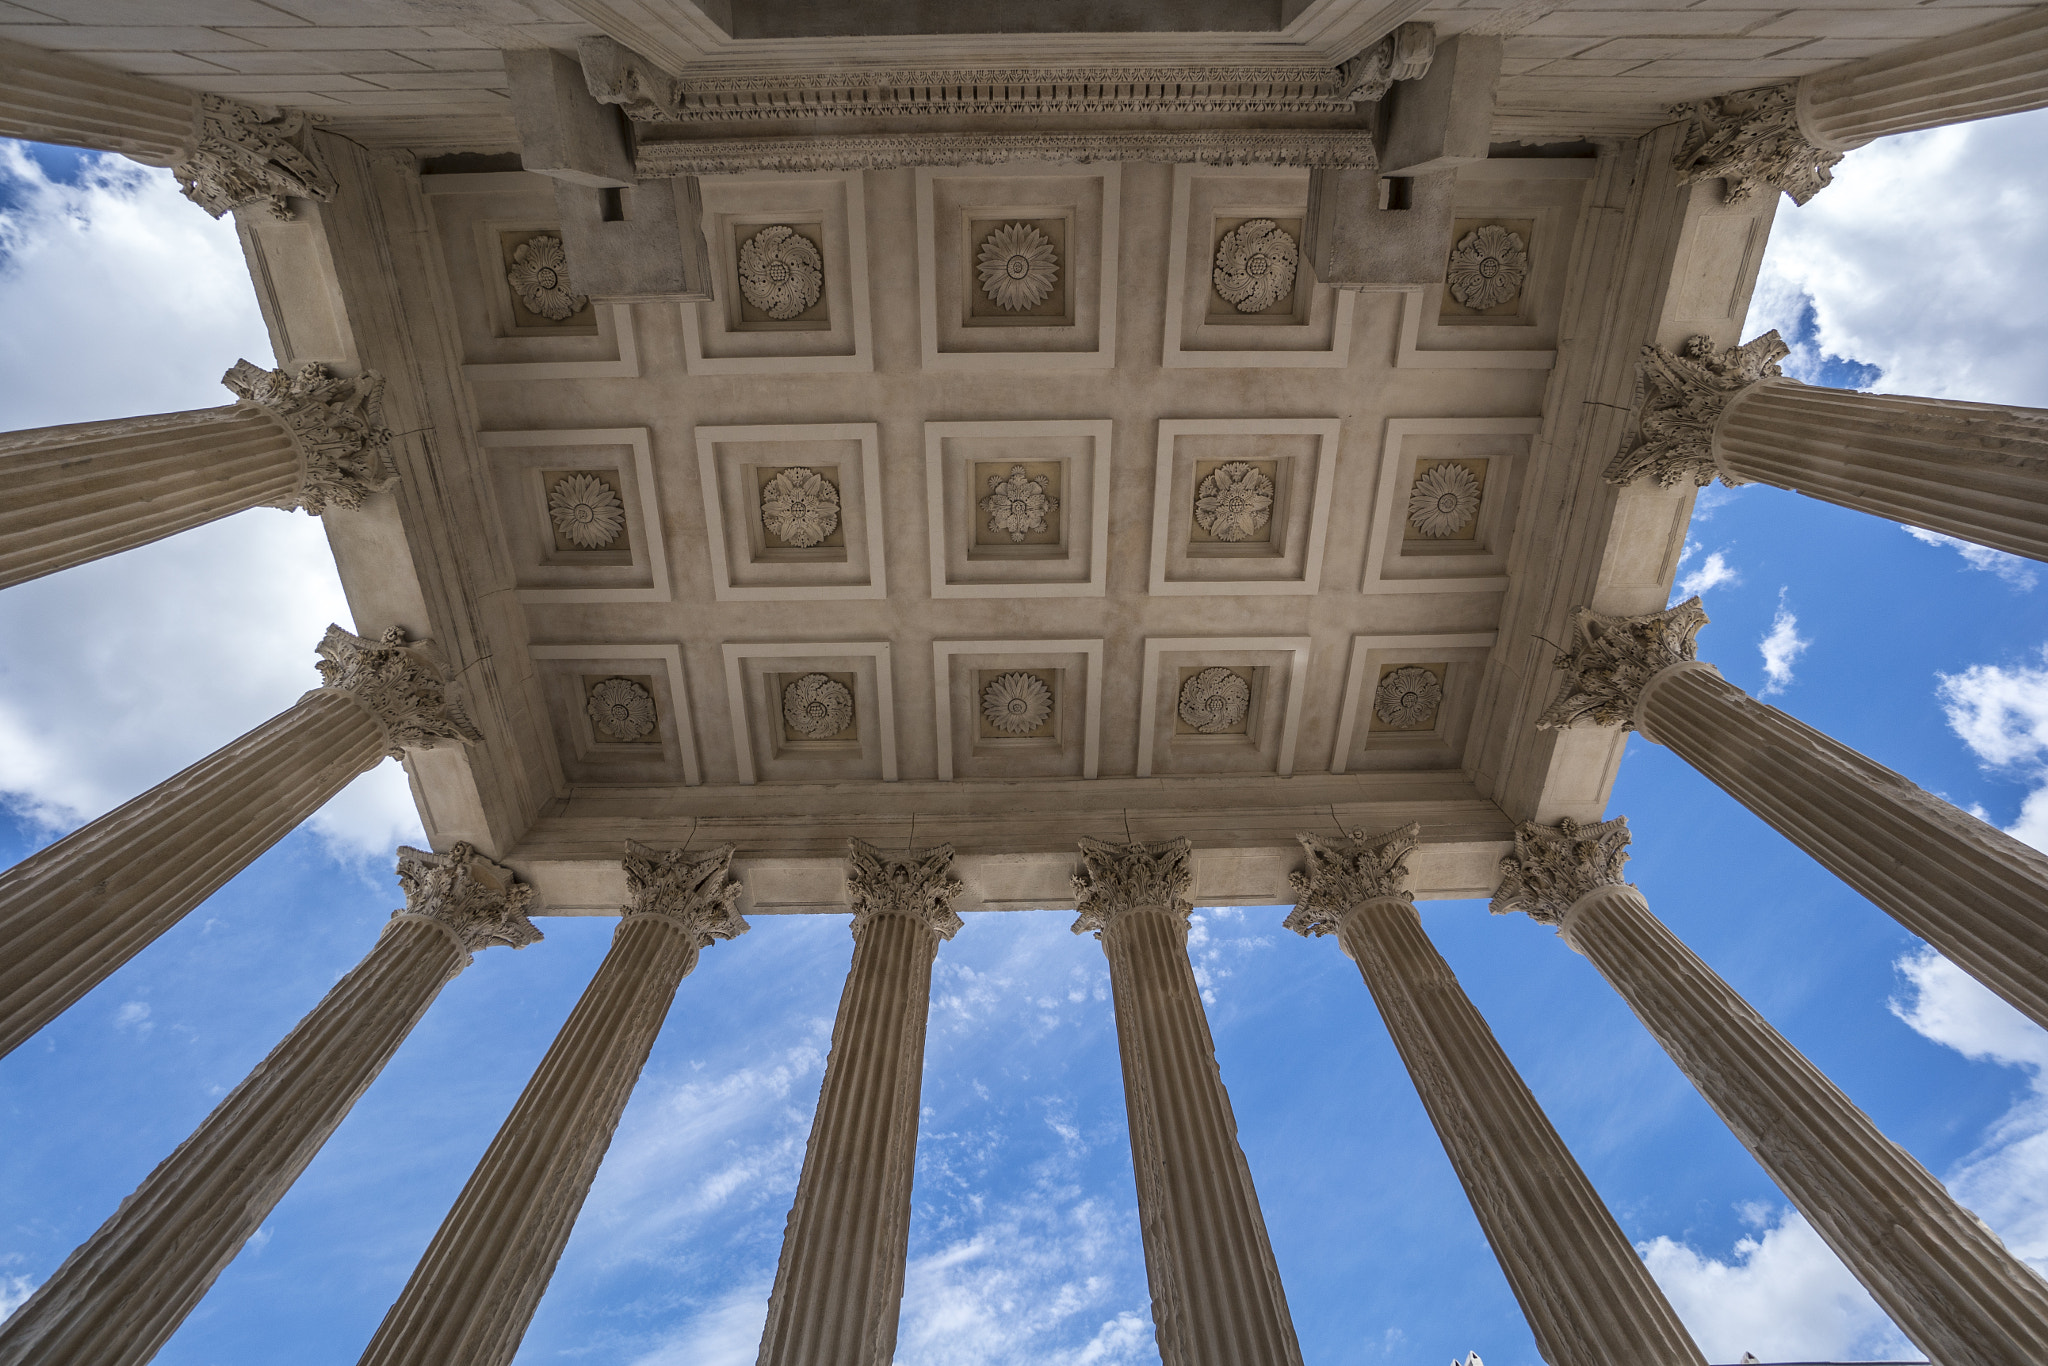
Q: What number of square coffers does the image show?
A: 15